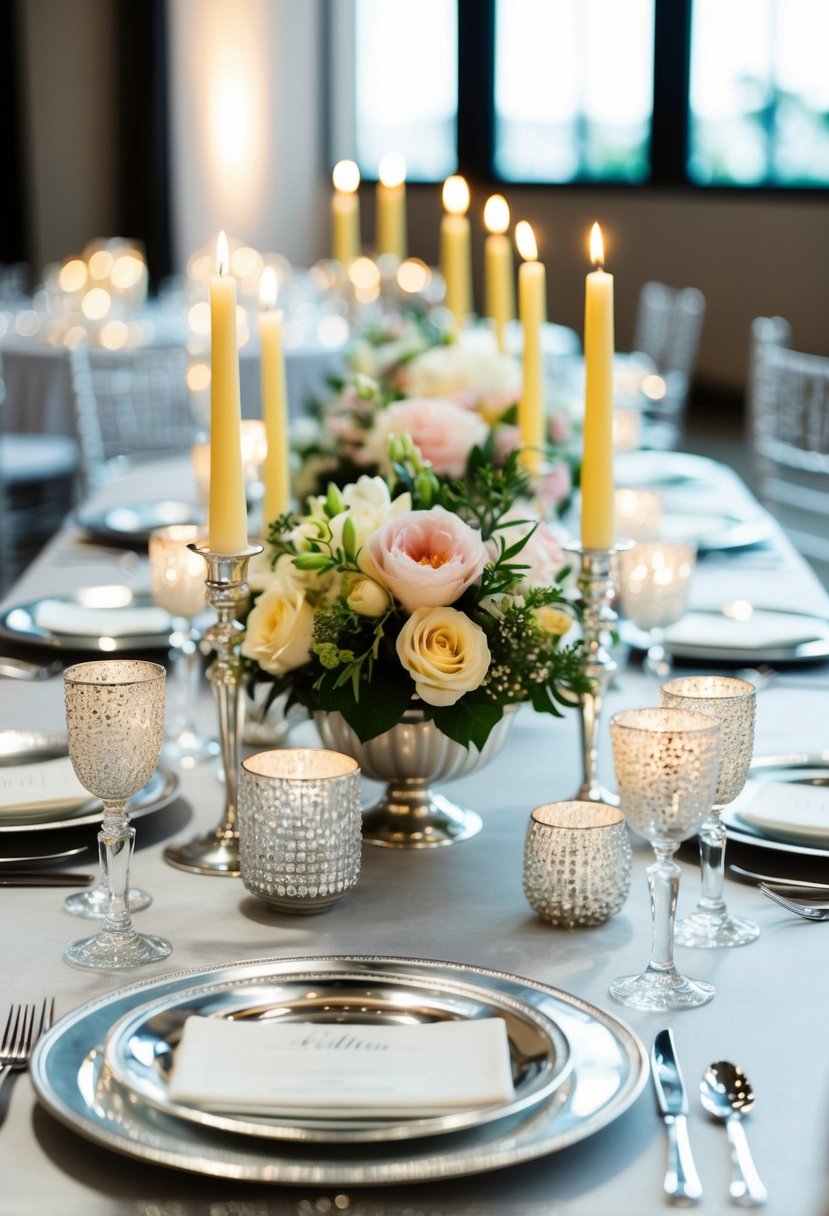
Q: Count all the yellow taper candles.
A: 8